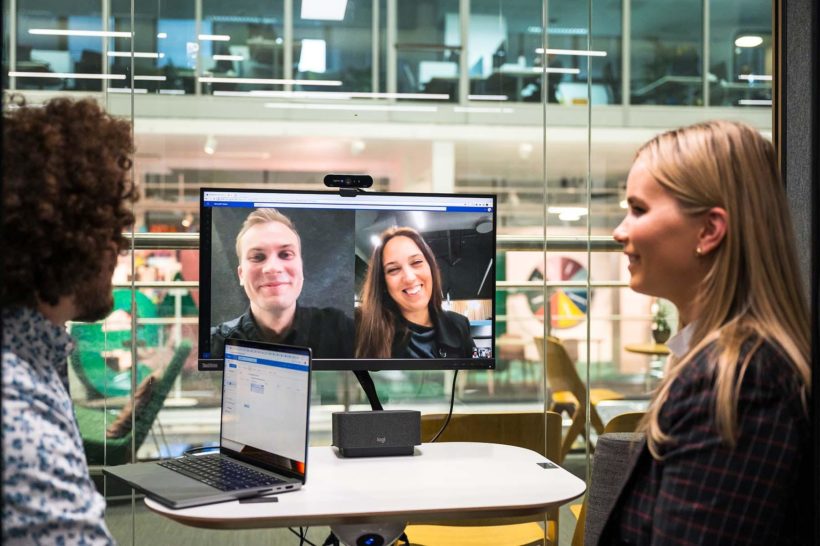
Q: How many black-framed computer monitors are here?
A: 1